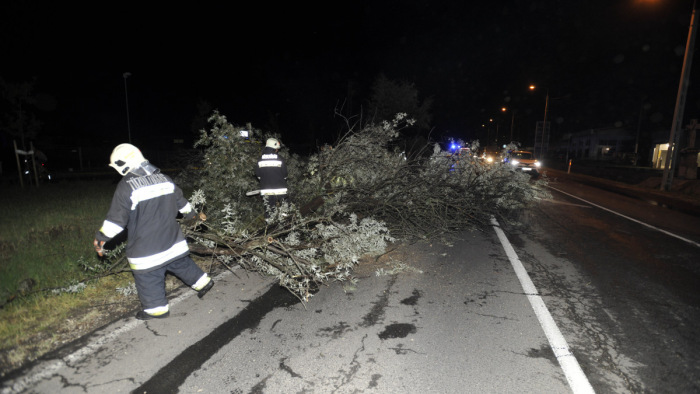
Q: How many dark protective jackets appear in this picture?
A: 2